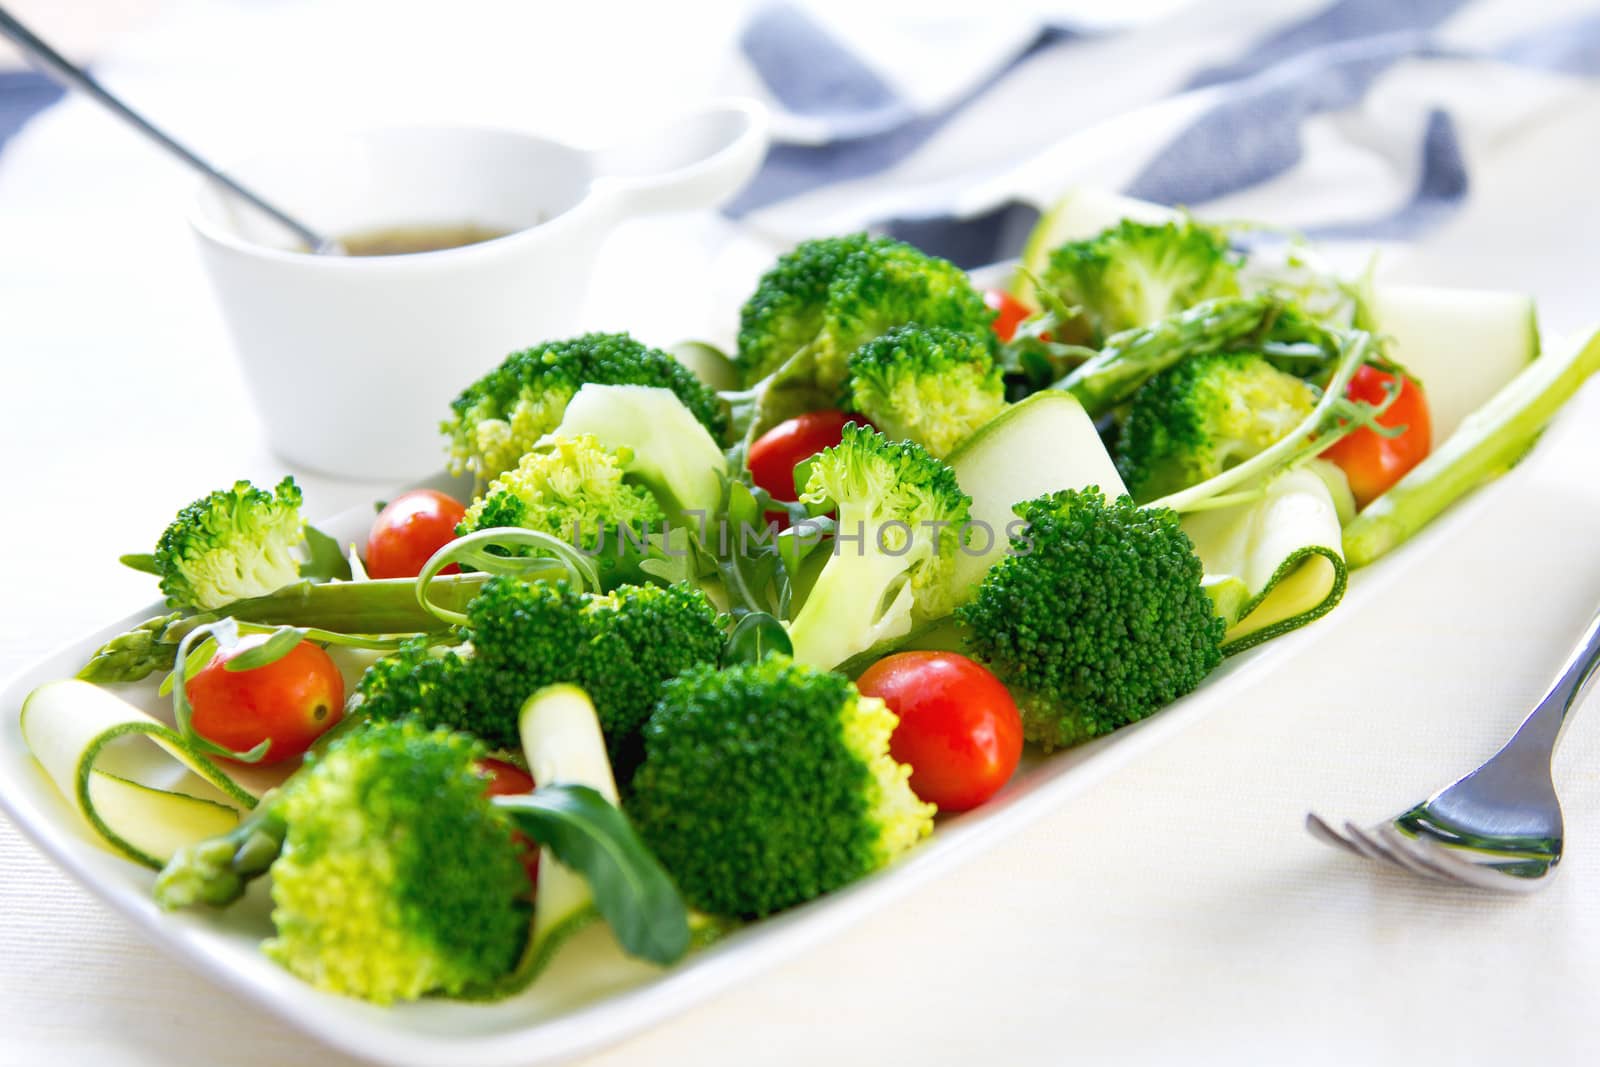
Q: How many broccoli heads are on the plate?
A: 12